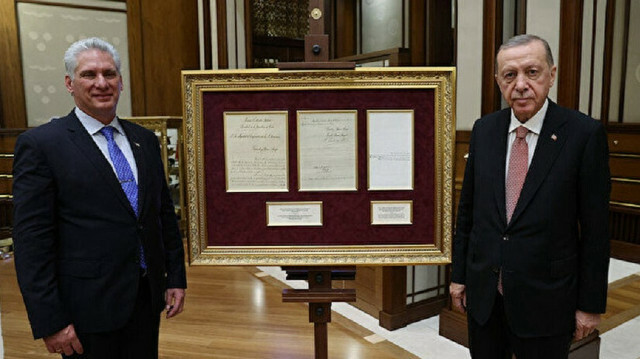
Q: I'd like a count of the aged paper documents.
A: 3